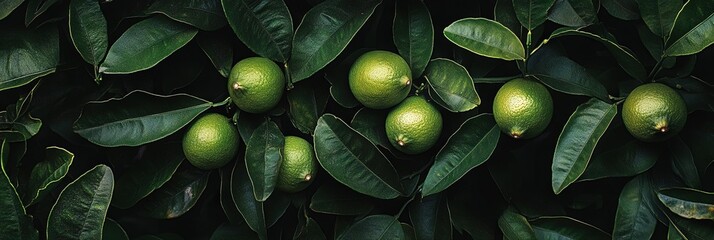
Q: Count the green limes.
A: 7